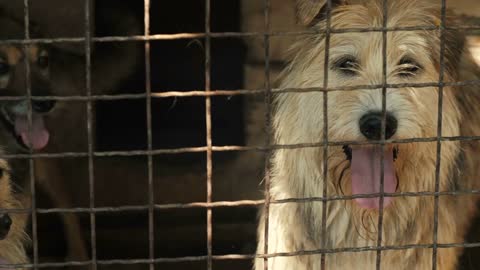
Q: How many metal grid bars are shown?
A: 13